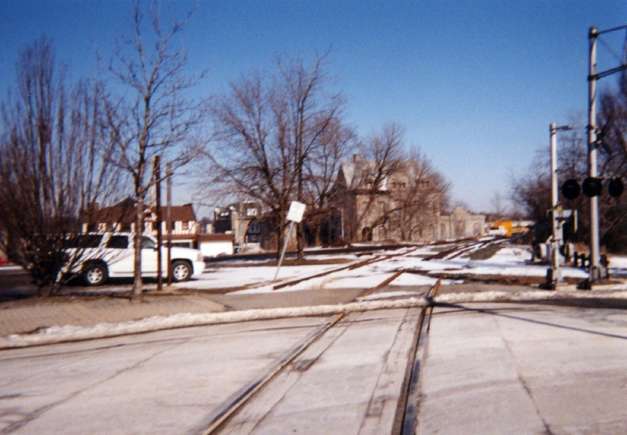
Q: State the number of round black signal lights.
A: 3